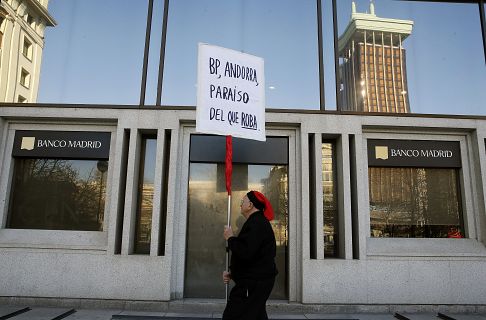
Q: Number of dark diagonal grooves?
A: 4